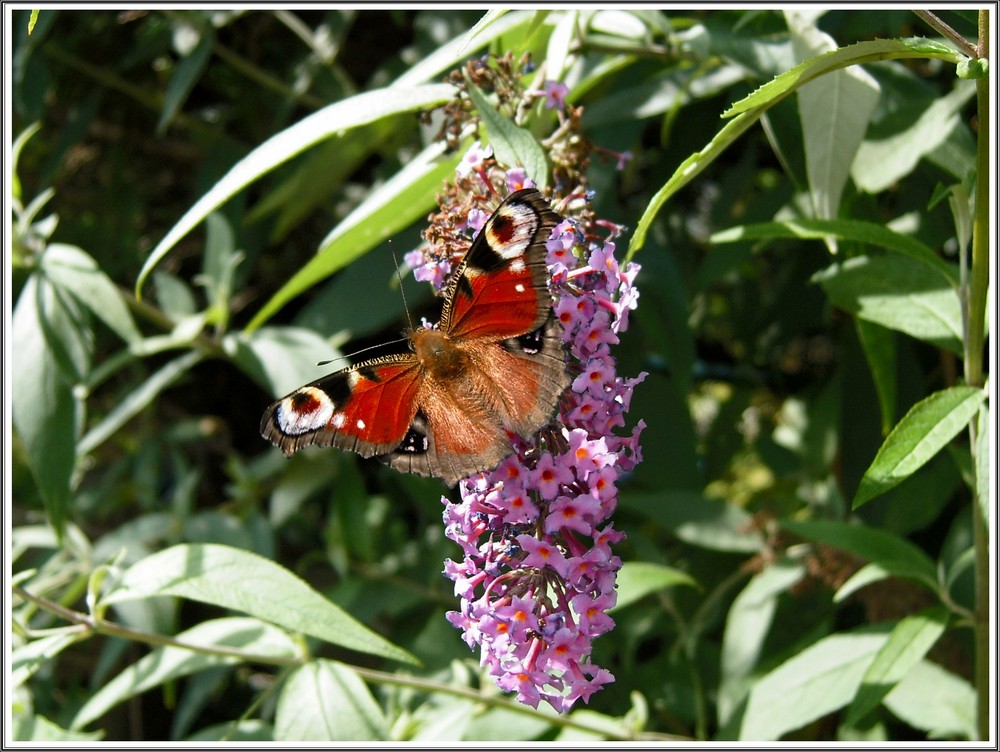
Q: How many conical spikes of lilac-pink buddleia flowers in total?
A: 1